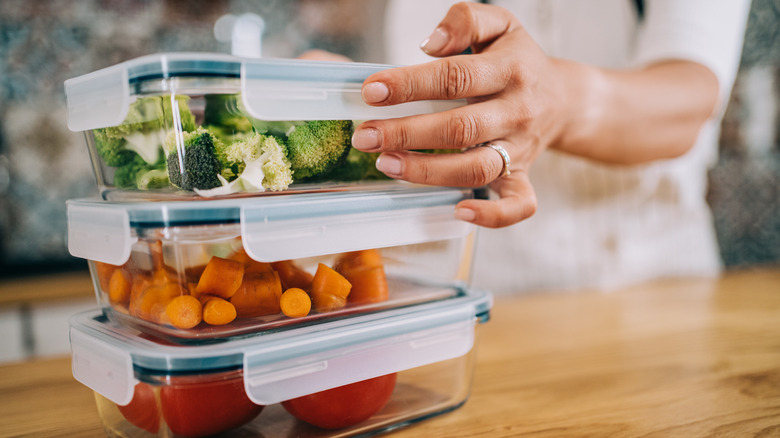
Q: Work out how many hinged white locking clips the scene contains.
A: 6